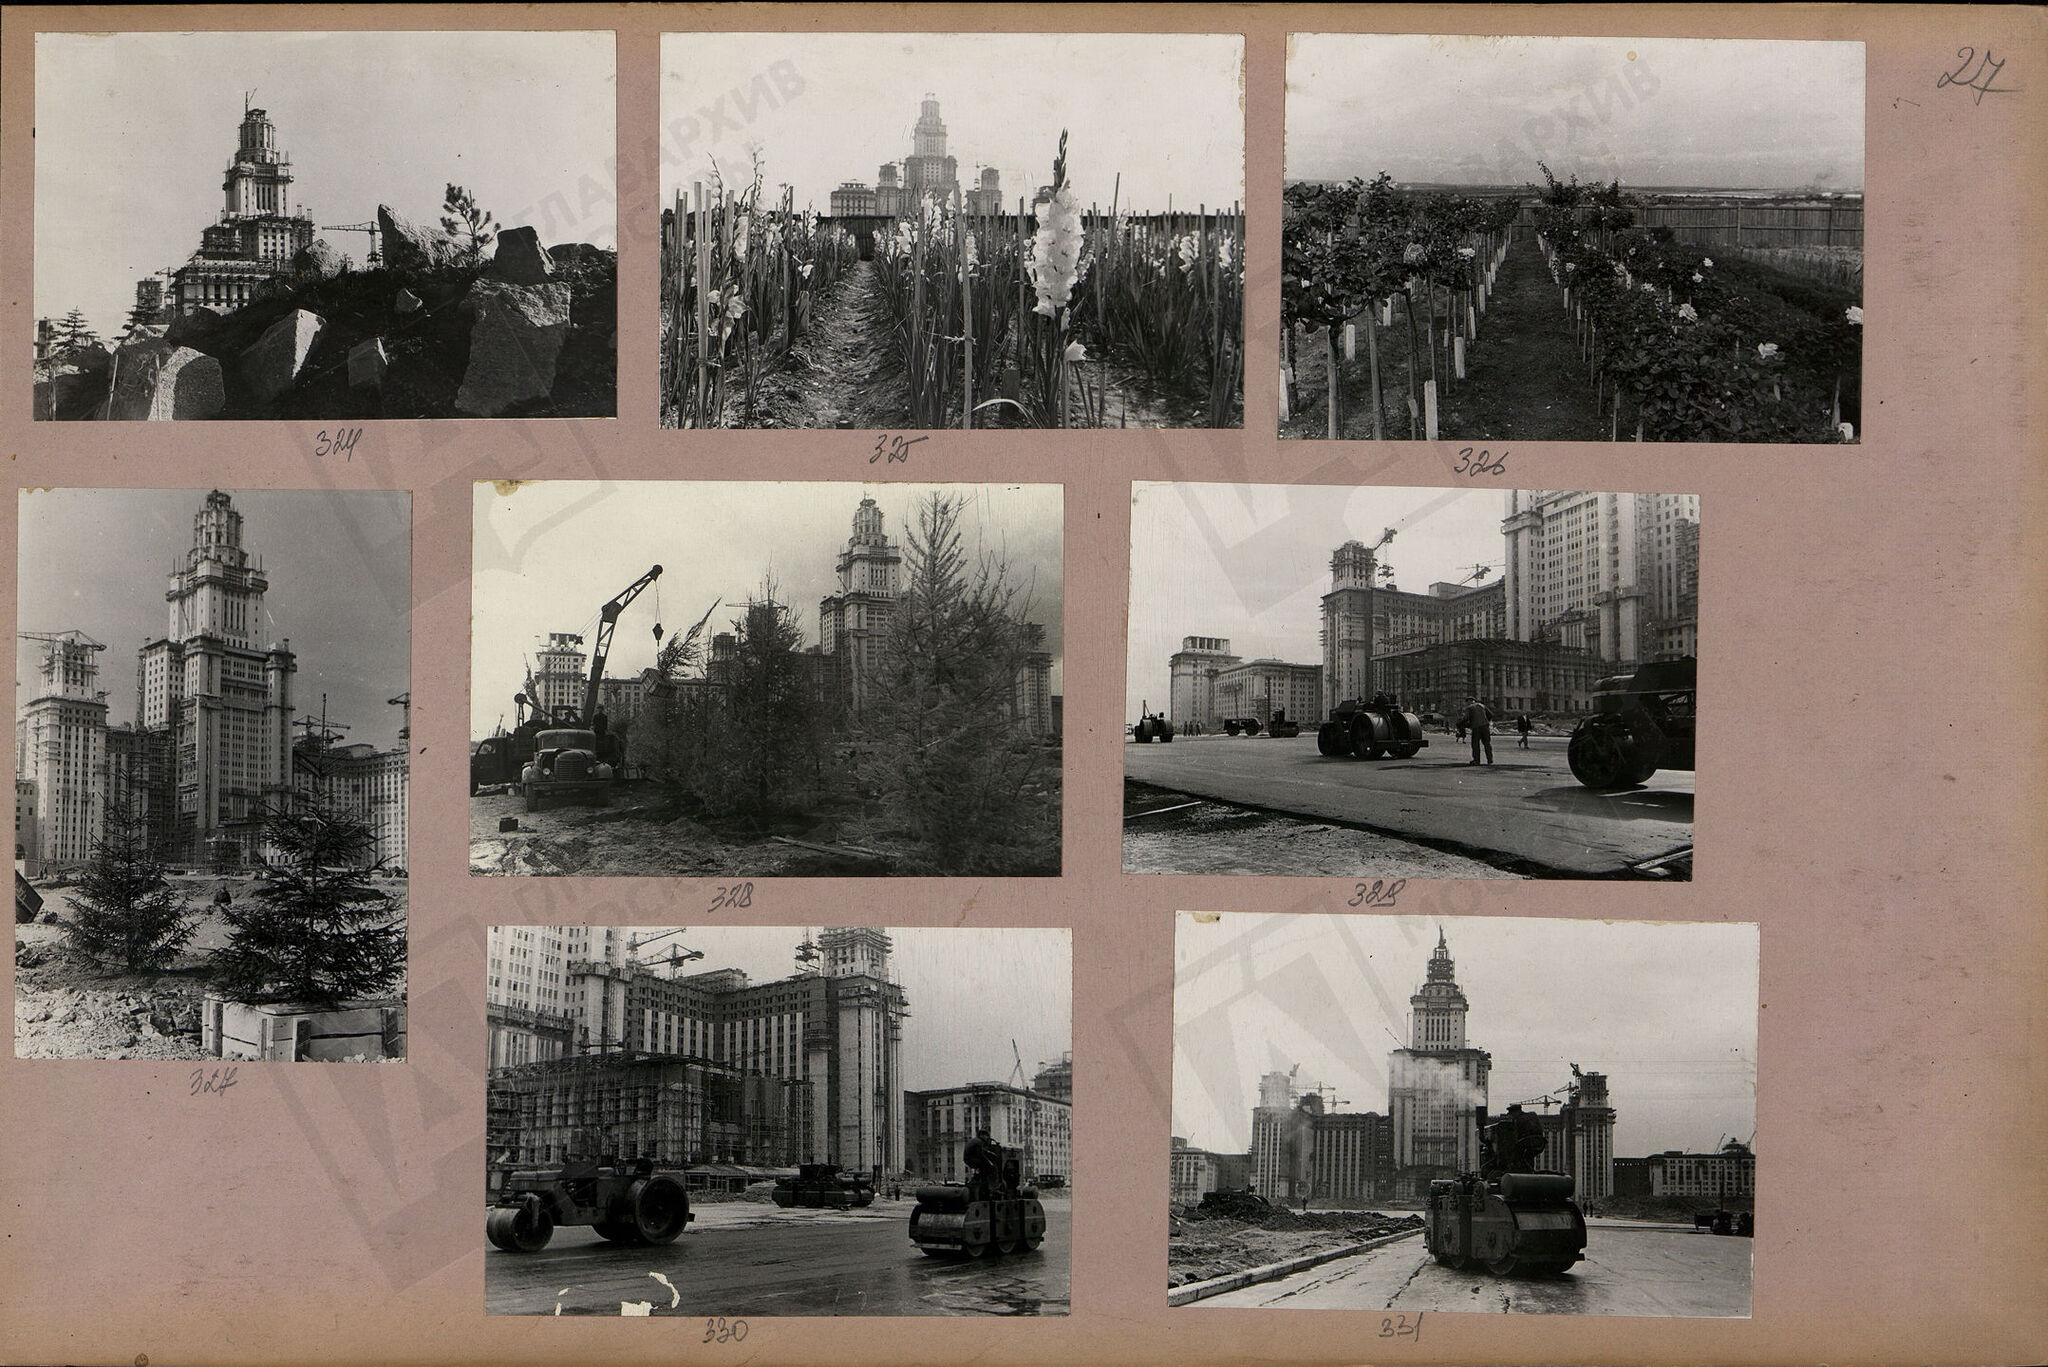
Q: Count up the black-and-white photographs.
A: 8